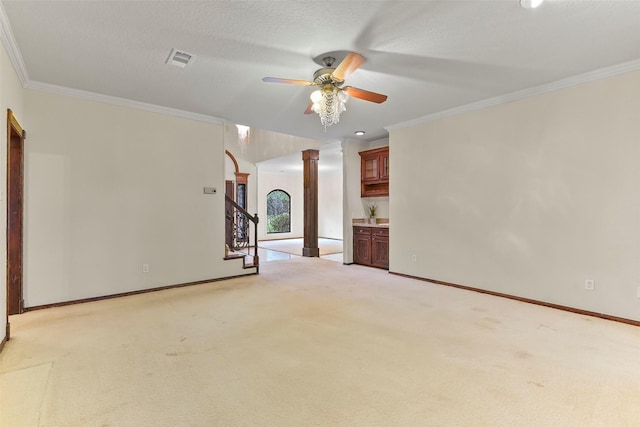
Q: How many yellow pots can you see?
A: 0